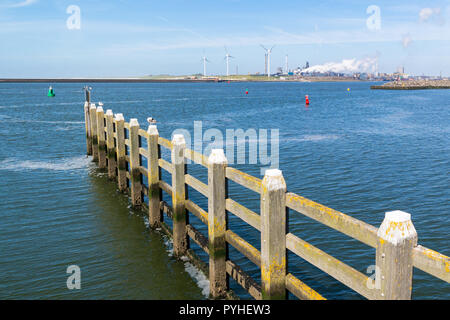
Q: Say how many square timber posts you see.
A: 11